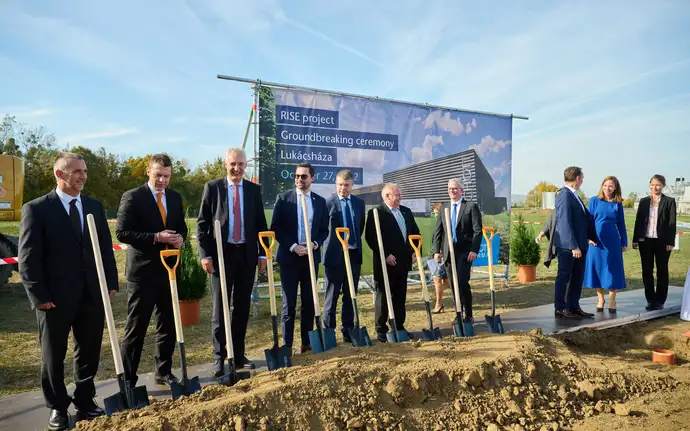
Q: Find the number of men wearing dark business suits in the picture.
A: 8